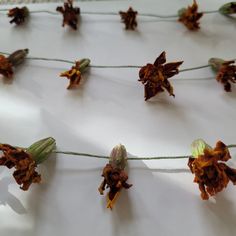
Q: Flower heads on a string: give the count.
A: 12